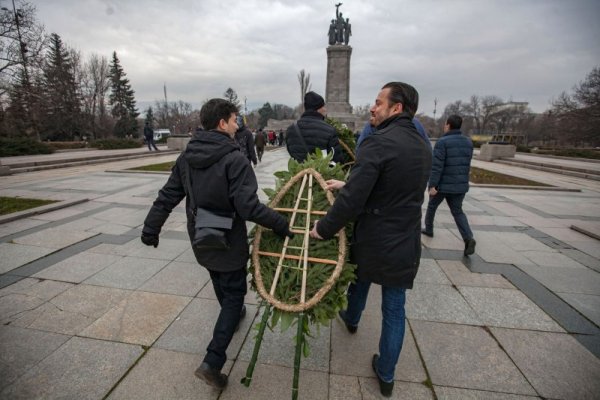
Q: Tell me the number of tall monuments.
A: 1